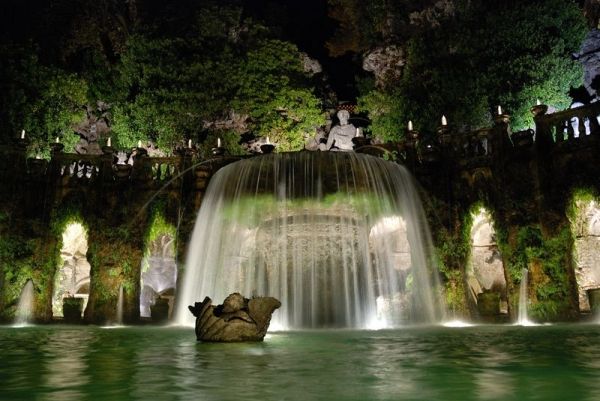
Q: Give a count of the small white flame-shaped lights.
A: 12